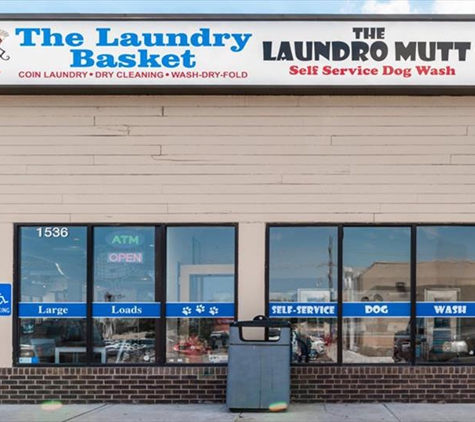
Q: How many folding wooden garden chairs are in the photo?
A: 0